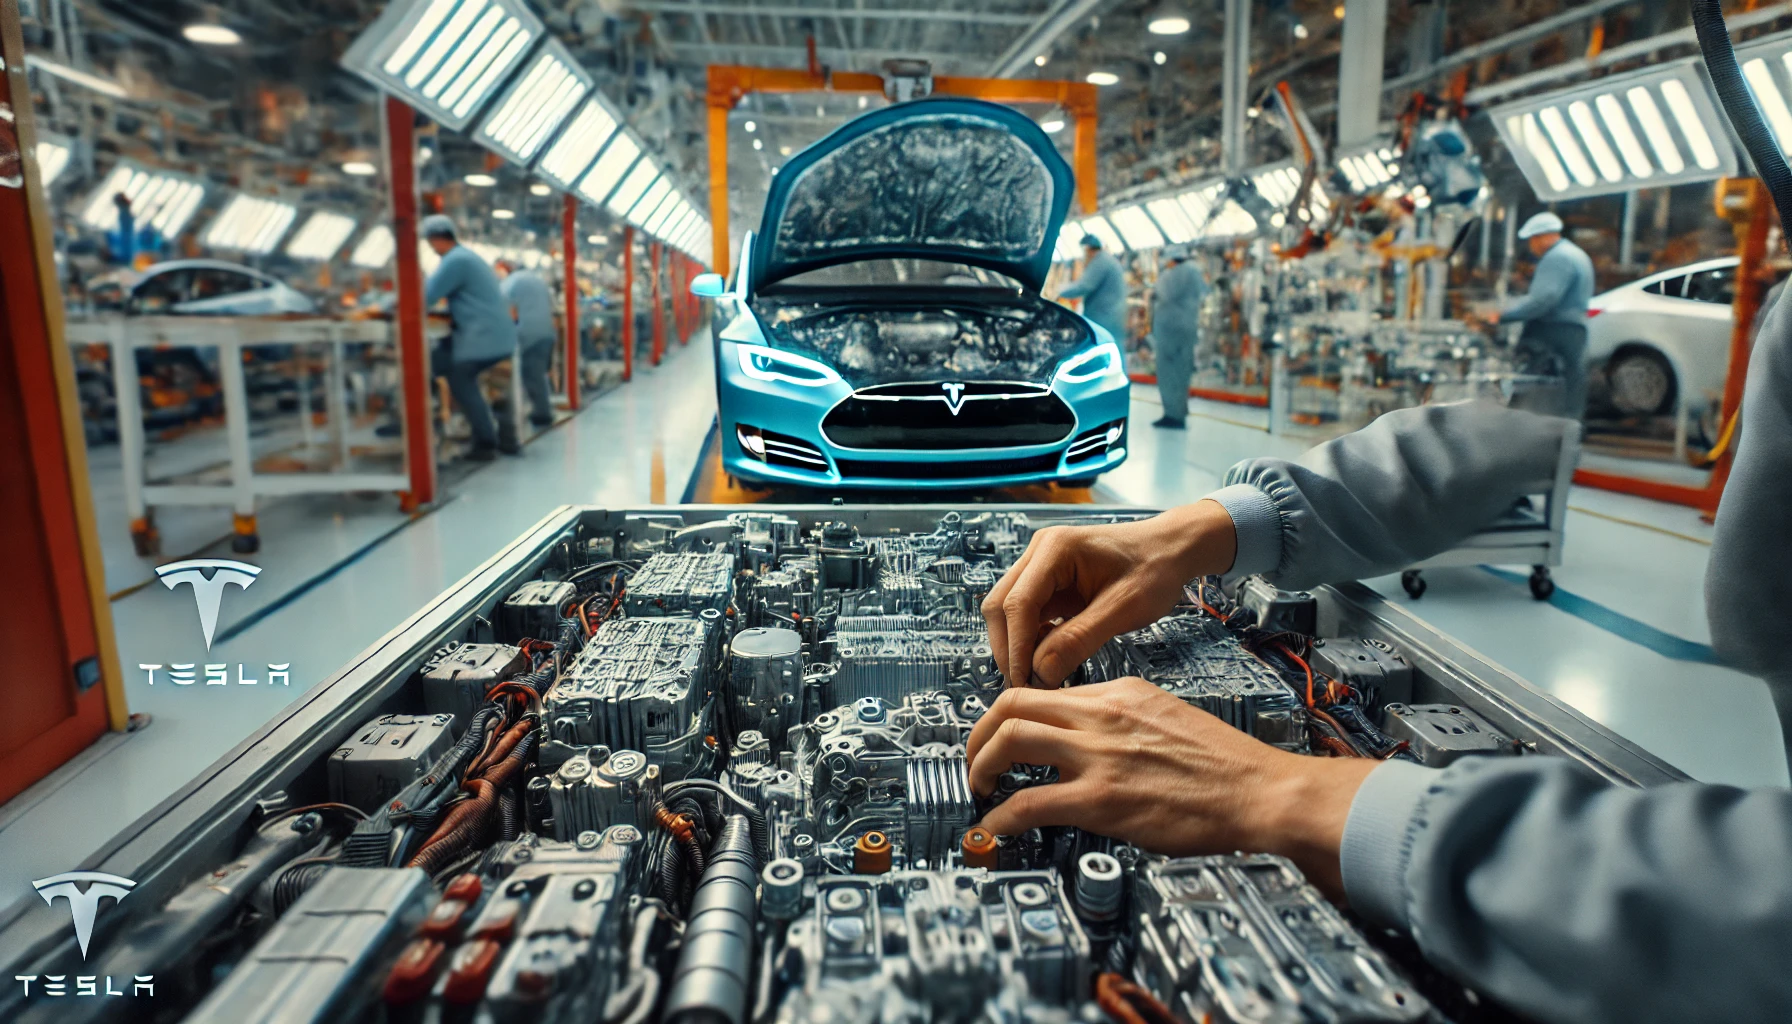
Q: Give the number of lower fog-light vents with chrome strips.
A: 2